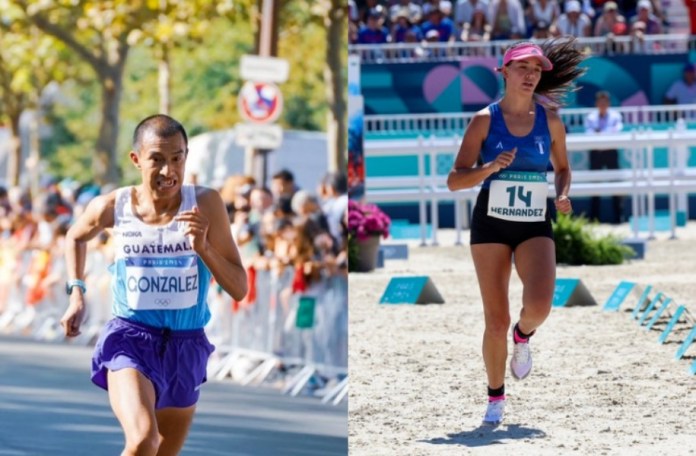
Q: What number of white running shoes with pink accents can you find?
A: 2